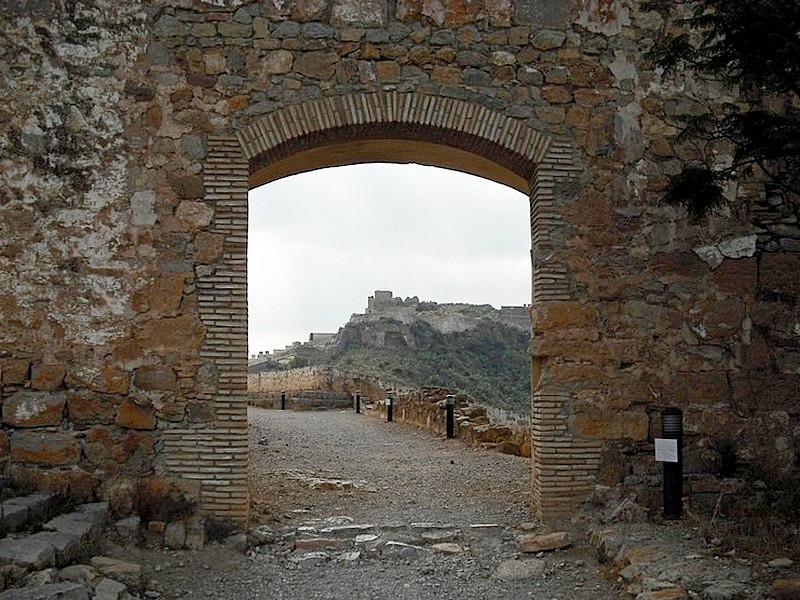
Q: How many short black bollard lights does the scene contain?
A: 5